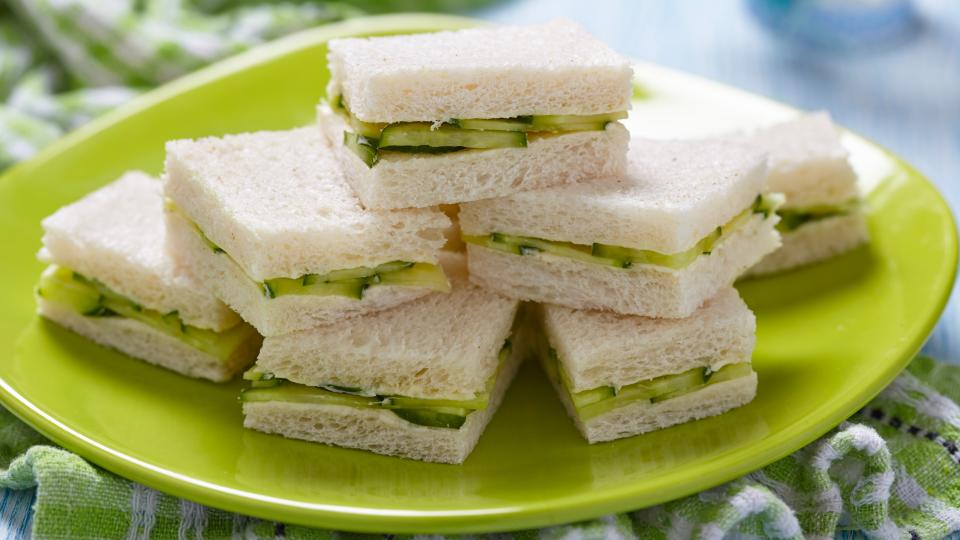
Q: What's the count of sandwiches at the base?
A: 4